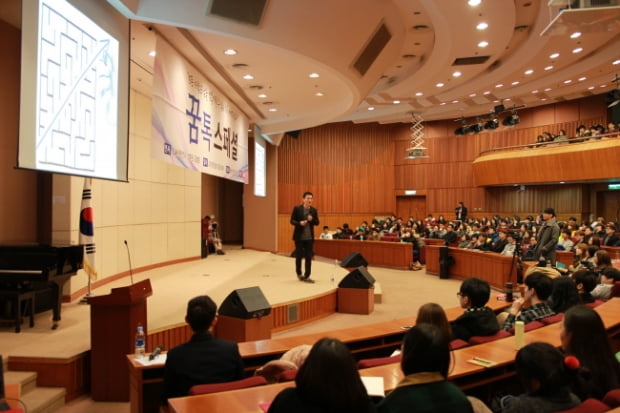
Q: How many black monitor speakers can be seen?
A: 3